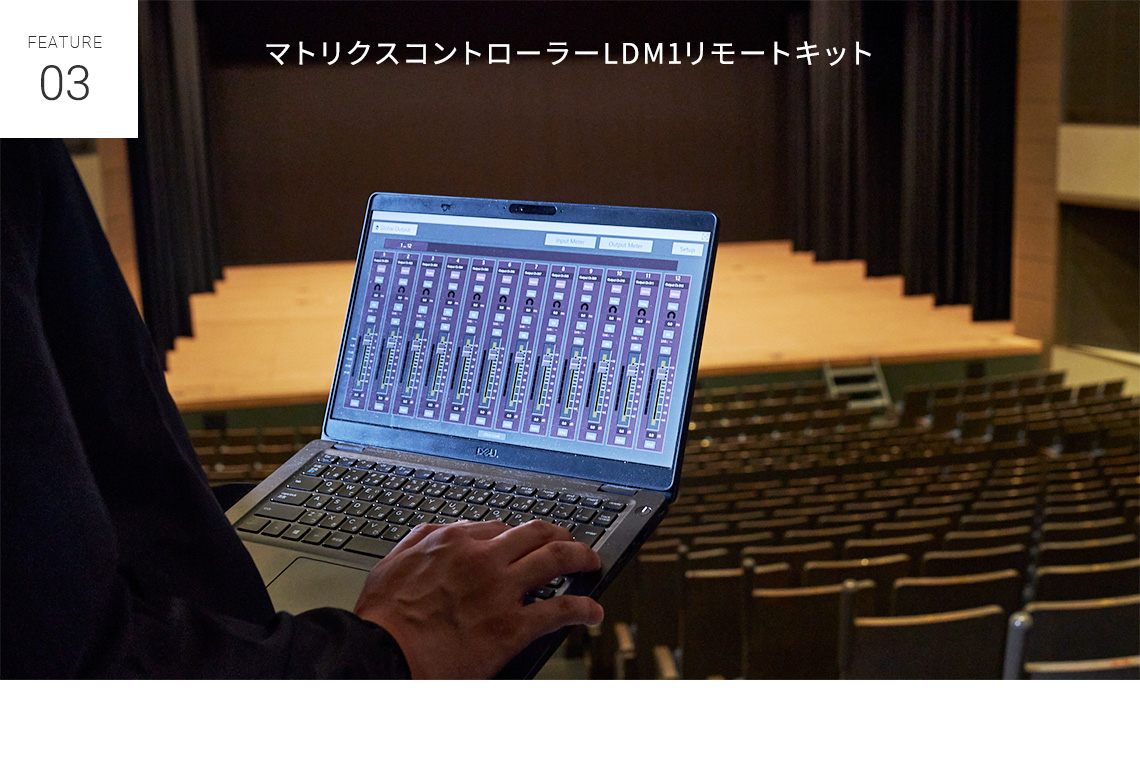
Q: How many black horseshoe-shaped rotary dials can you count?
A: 12